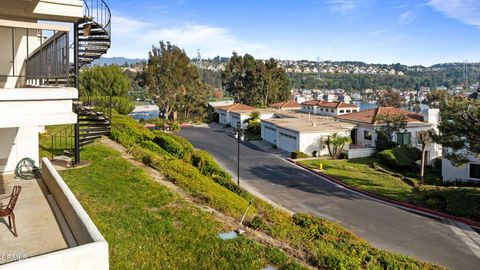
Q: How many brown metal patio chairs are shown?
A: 1